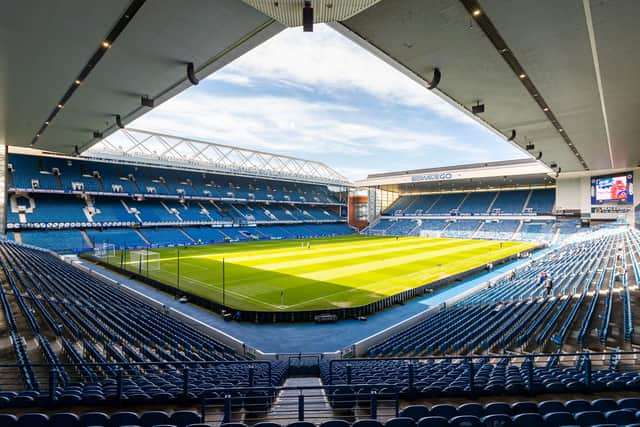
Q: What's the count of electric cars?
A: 0